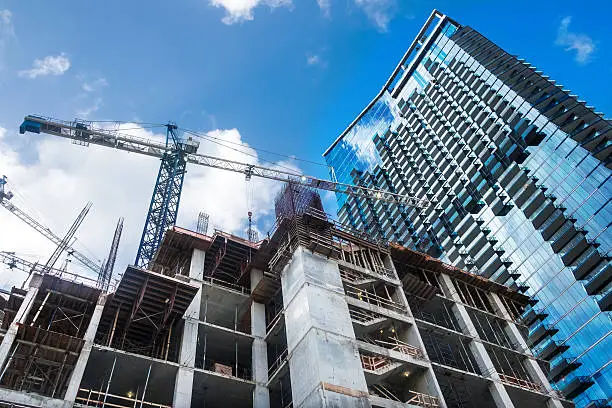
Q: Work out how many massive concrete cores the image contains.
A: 1